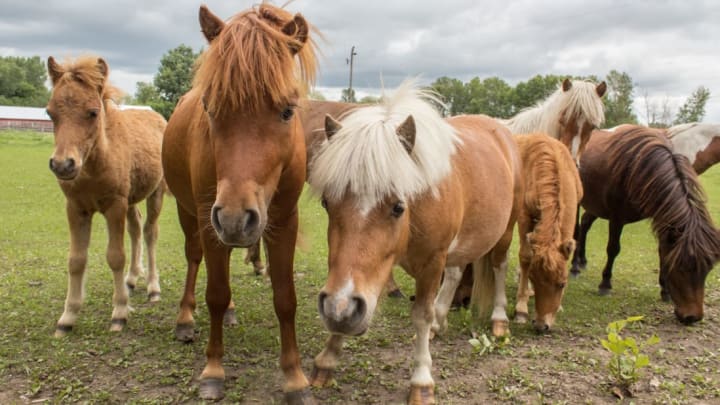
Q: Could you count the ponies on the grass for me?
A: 8